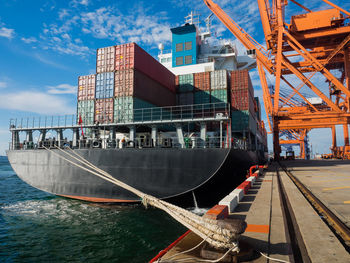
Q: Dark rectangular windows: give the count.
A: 4